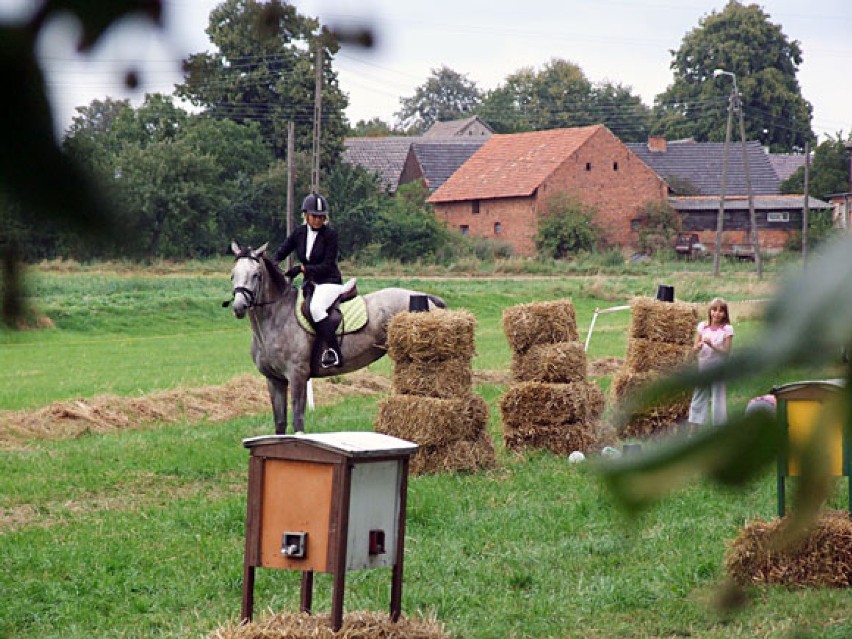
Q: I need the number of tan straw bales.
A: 14